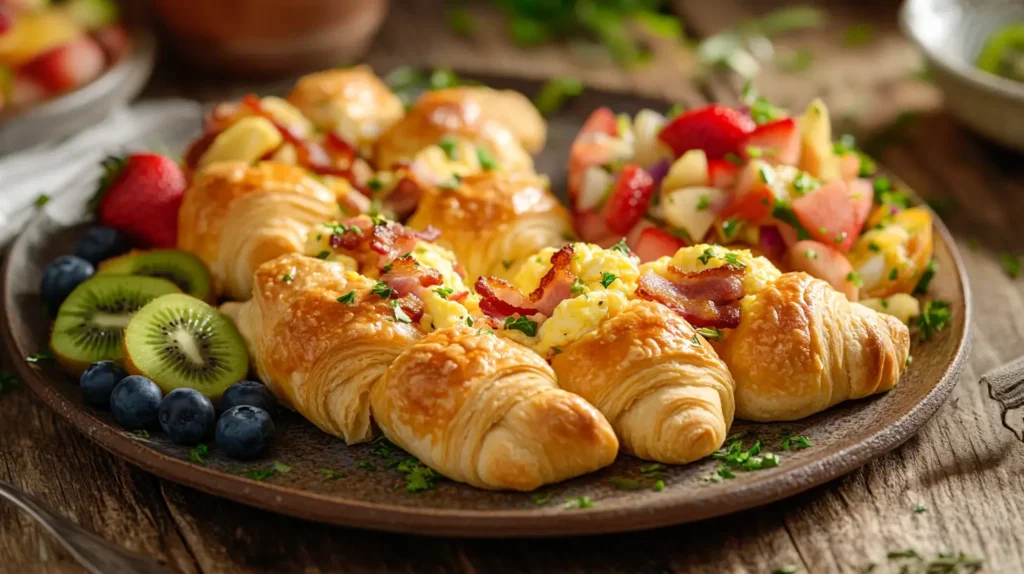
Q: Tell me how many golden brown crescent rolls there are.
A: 8